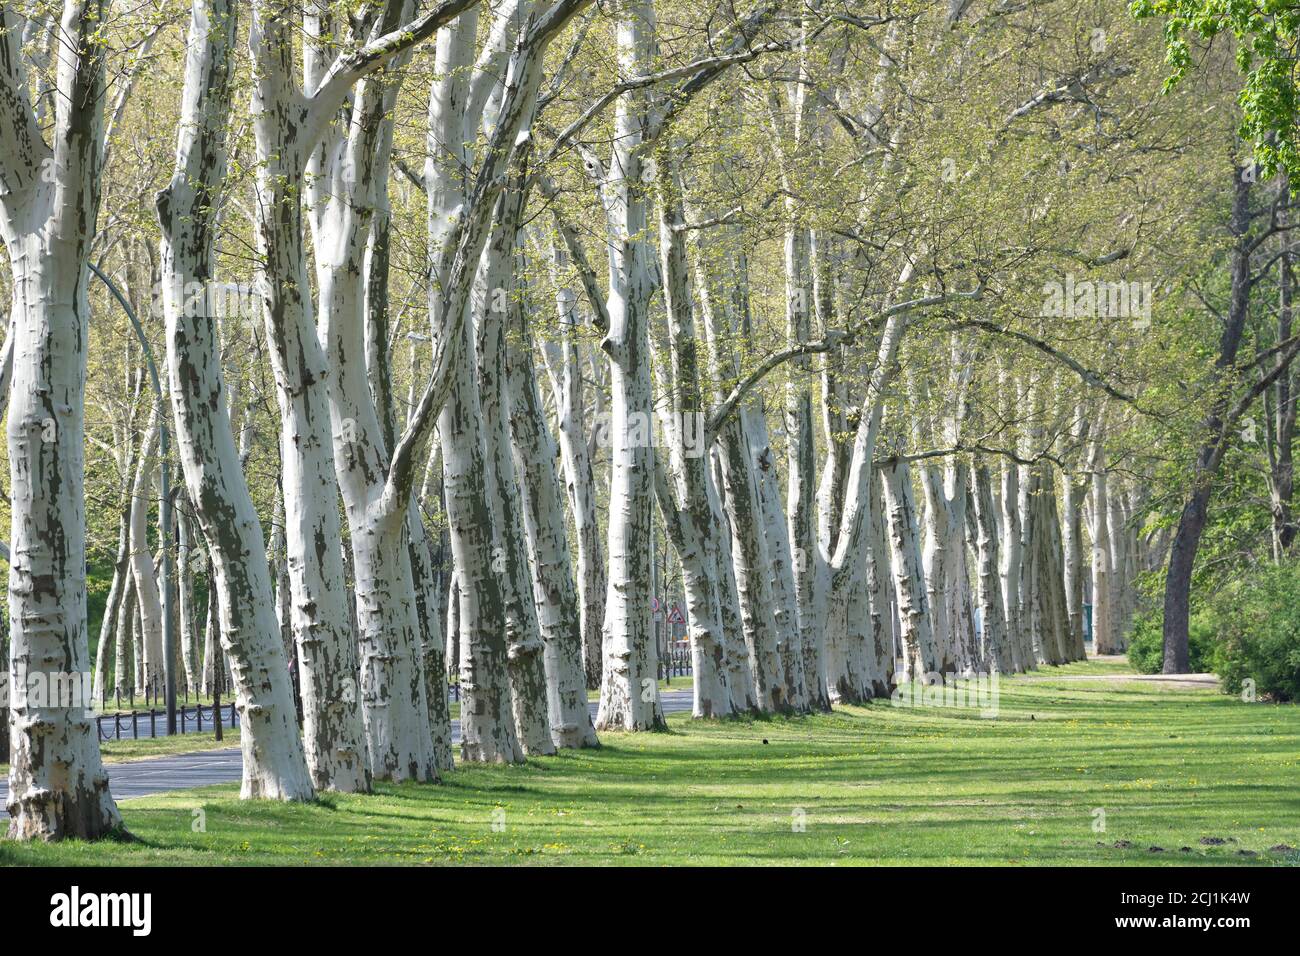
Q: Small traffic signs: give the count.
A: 2